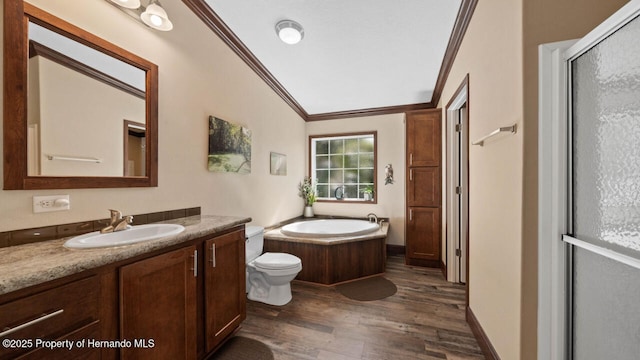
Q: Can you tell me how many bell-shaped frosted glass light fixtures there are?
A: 2